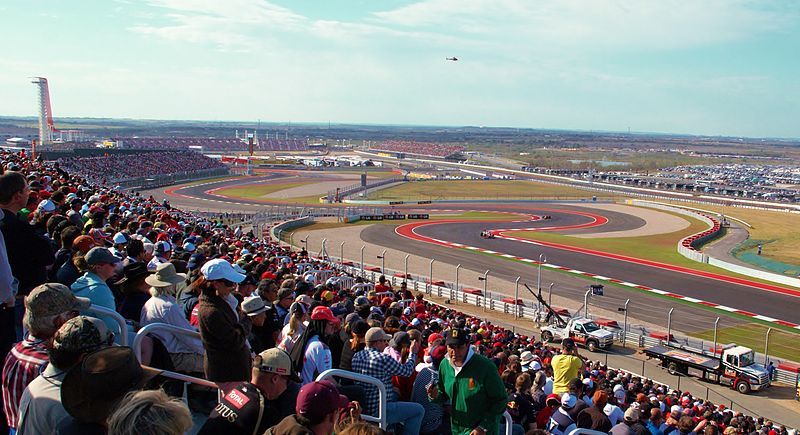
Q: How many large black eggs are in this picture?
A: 0